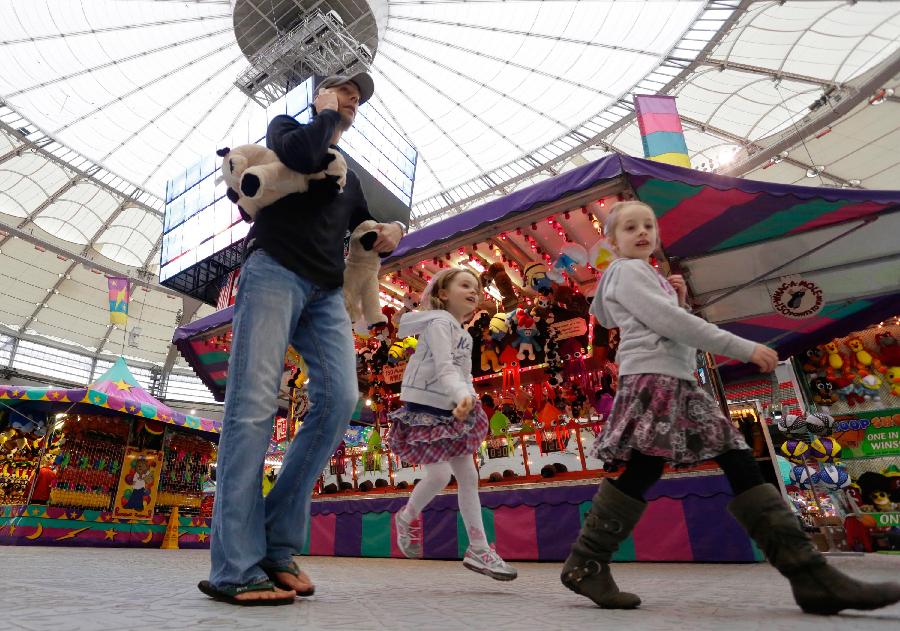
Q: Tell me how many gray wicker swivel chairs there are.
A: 0